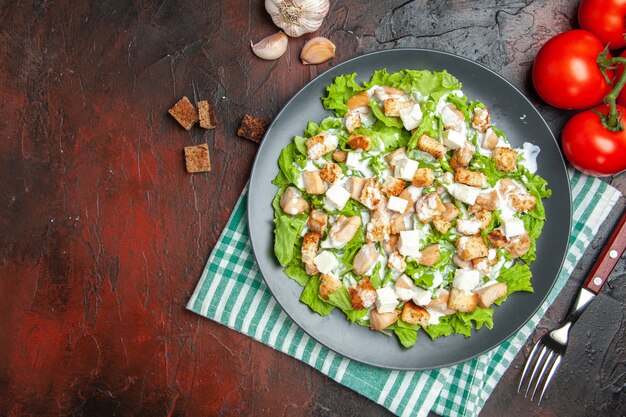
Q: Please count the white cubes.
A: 13